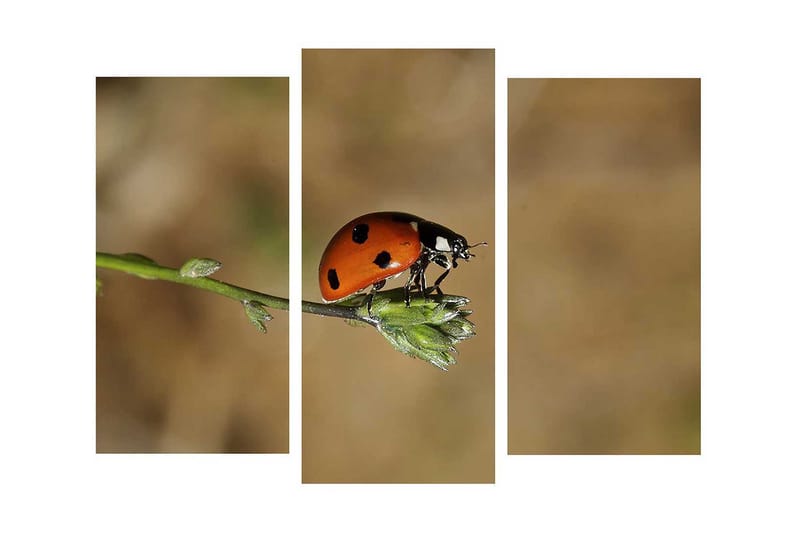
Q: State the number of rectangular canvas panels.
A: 3